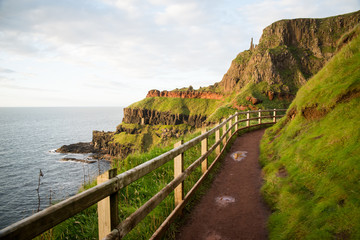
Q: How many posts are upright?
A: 10